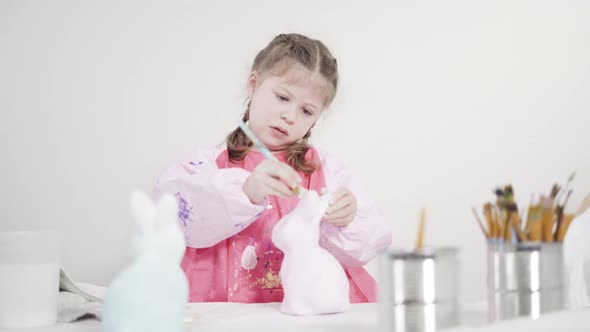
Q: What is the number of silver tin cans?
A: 2